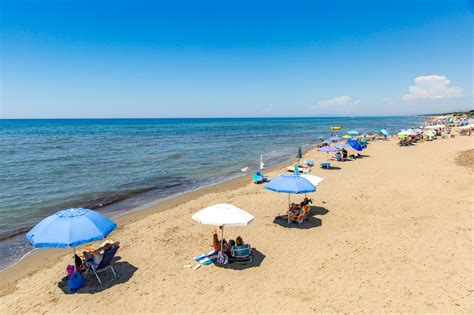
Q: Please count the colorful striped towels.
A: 1